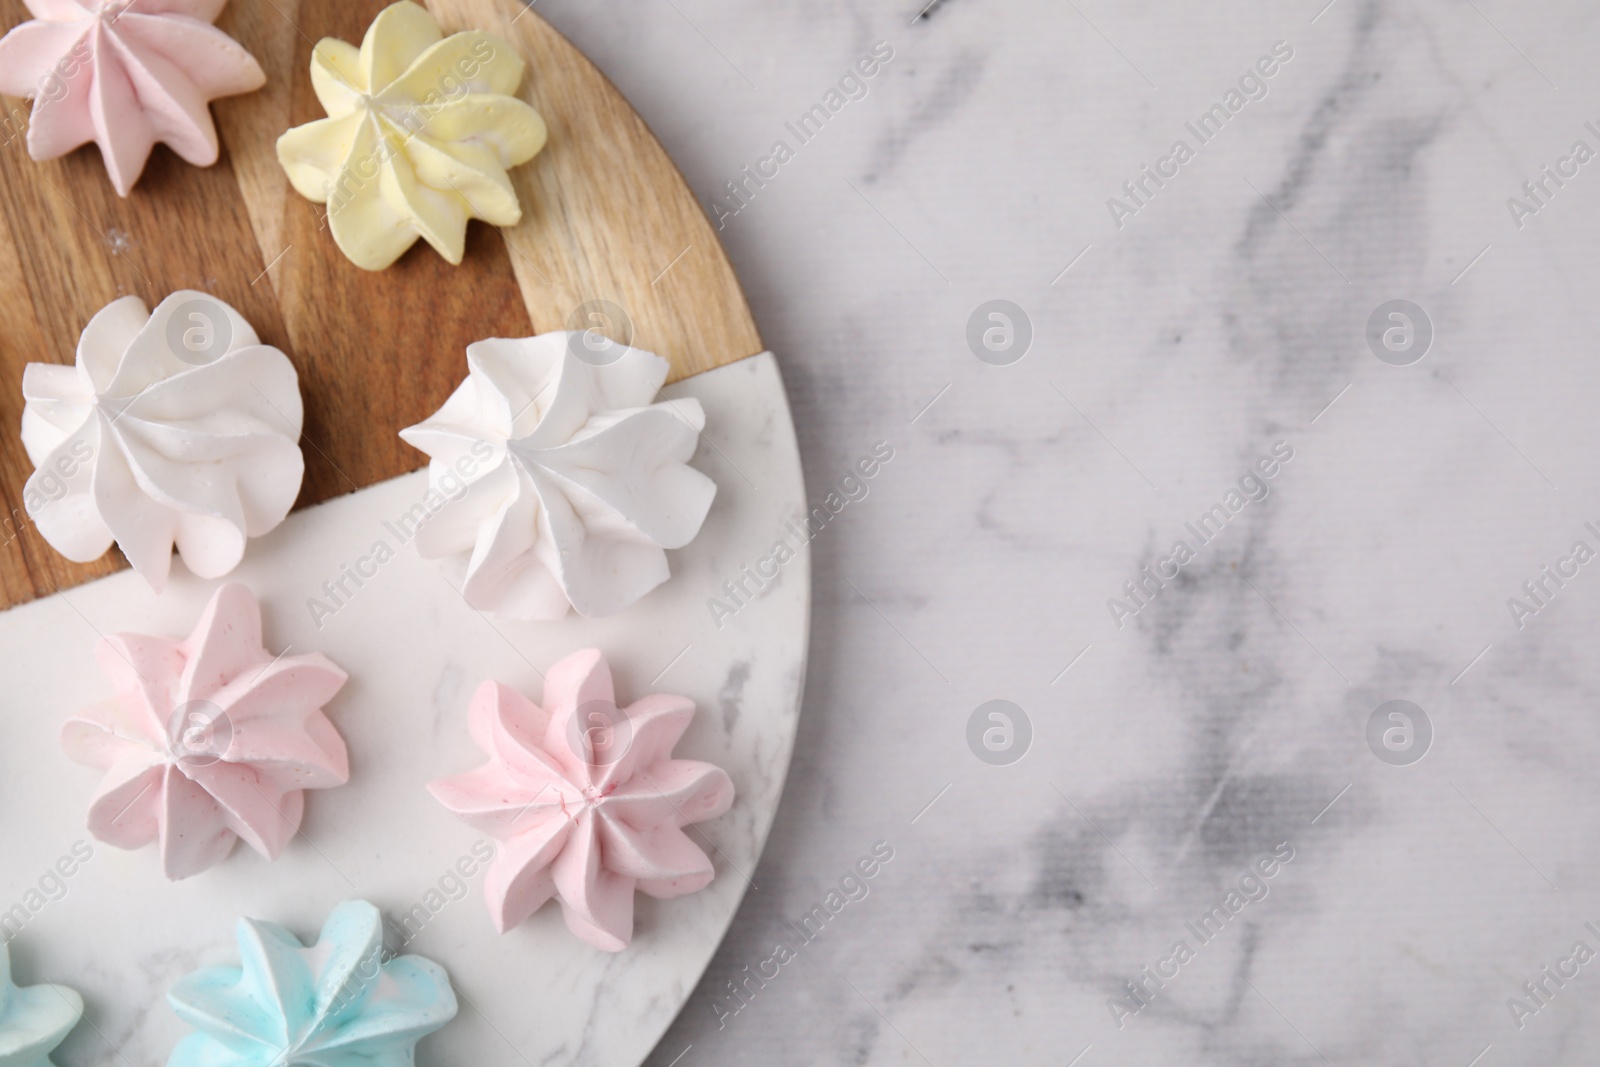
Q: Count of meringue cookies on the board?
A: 8